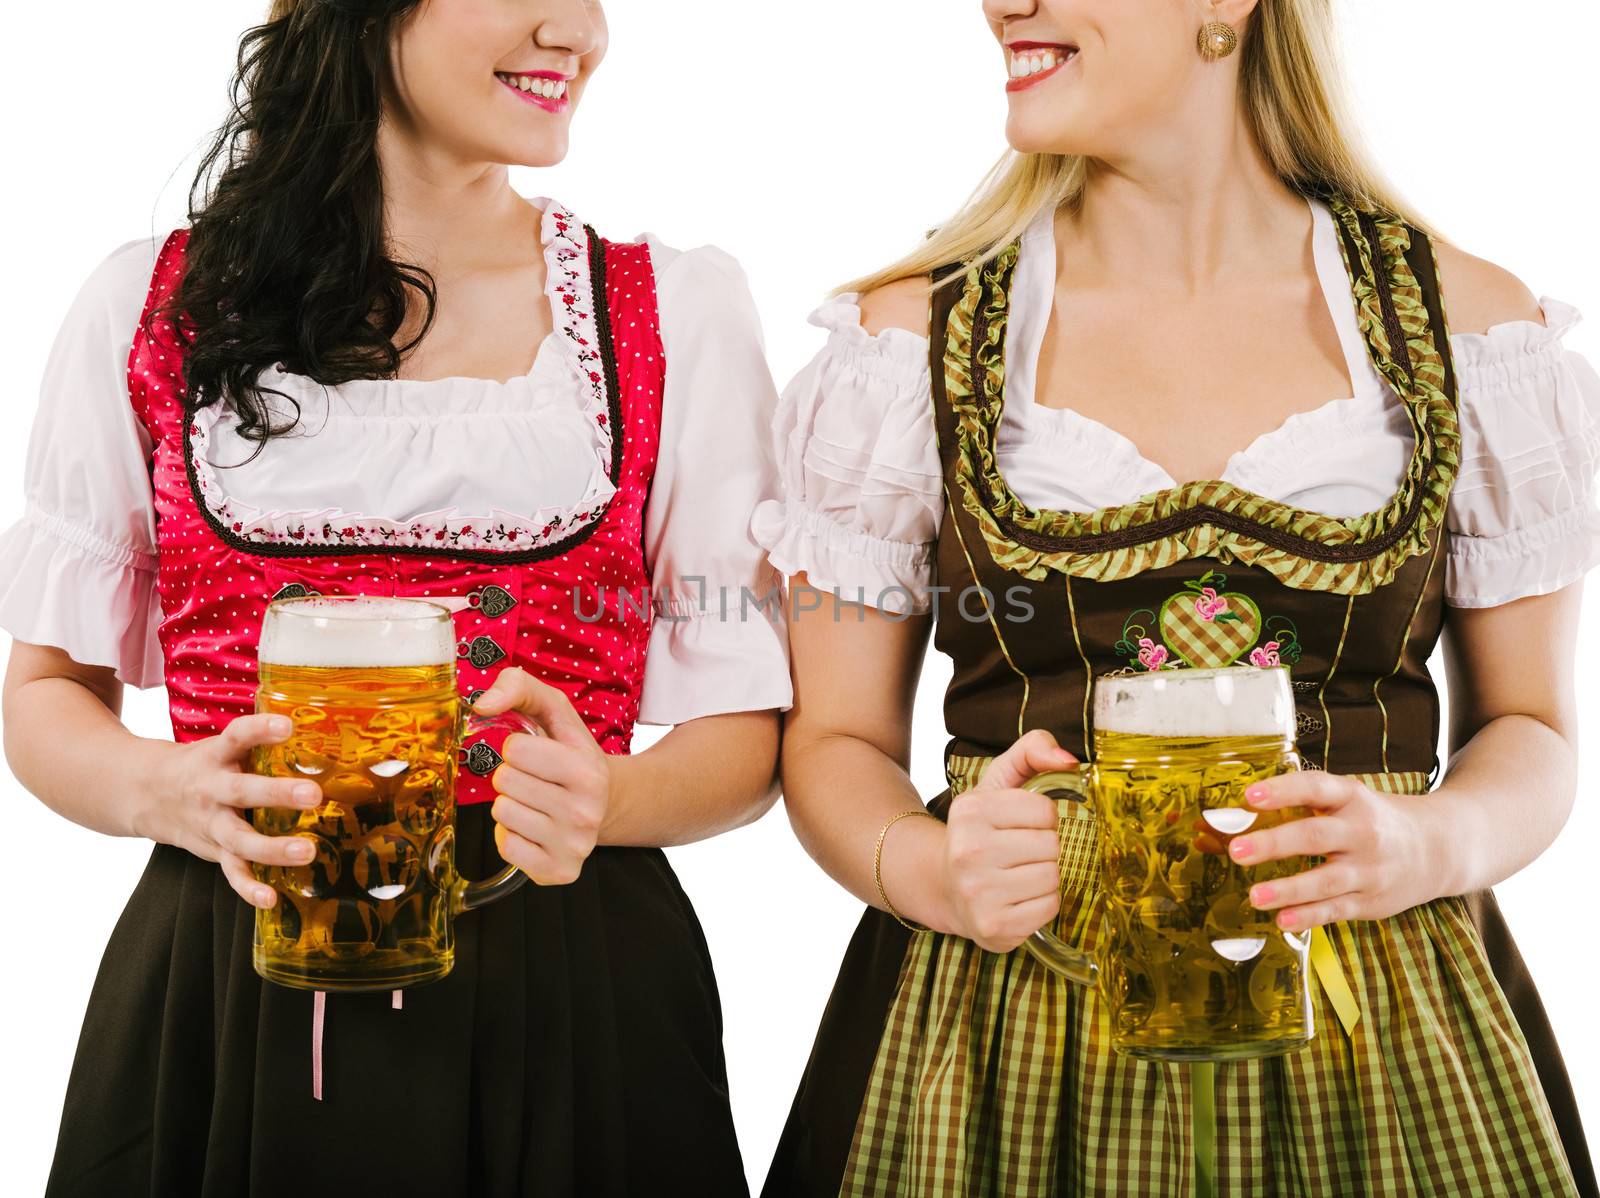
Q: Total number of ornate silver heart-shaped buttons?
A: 5